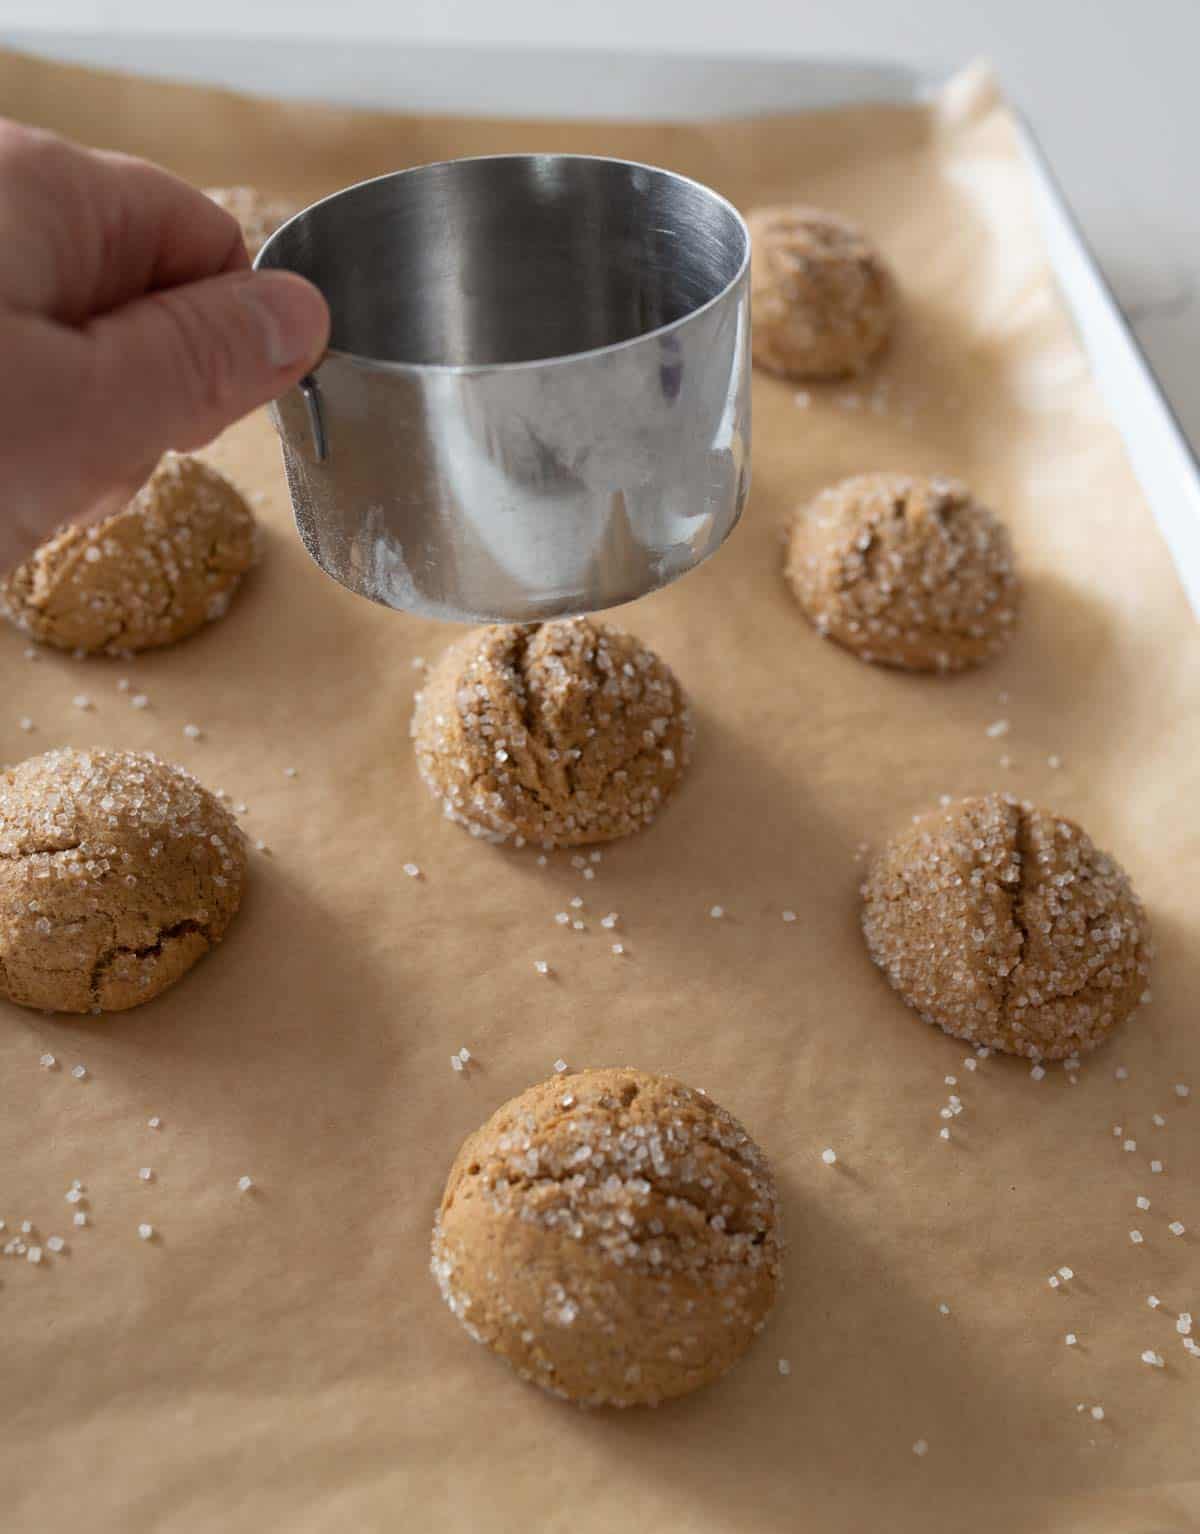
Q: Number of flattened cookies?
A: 0